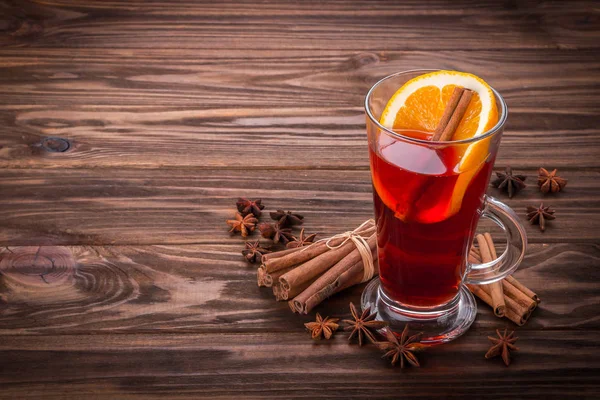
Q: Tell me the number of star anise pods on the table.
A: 13